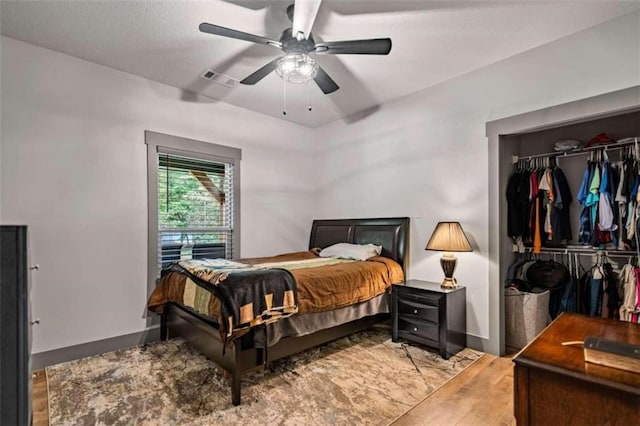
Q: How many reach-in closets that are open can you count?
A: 1